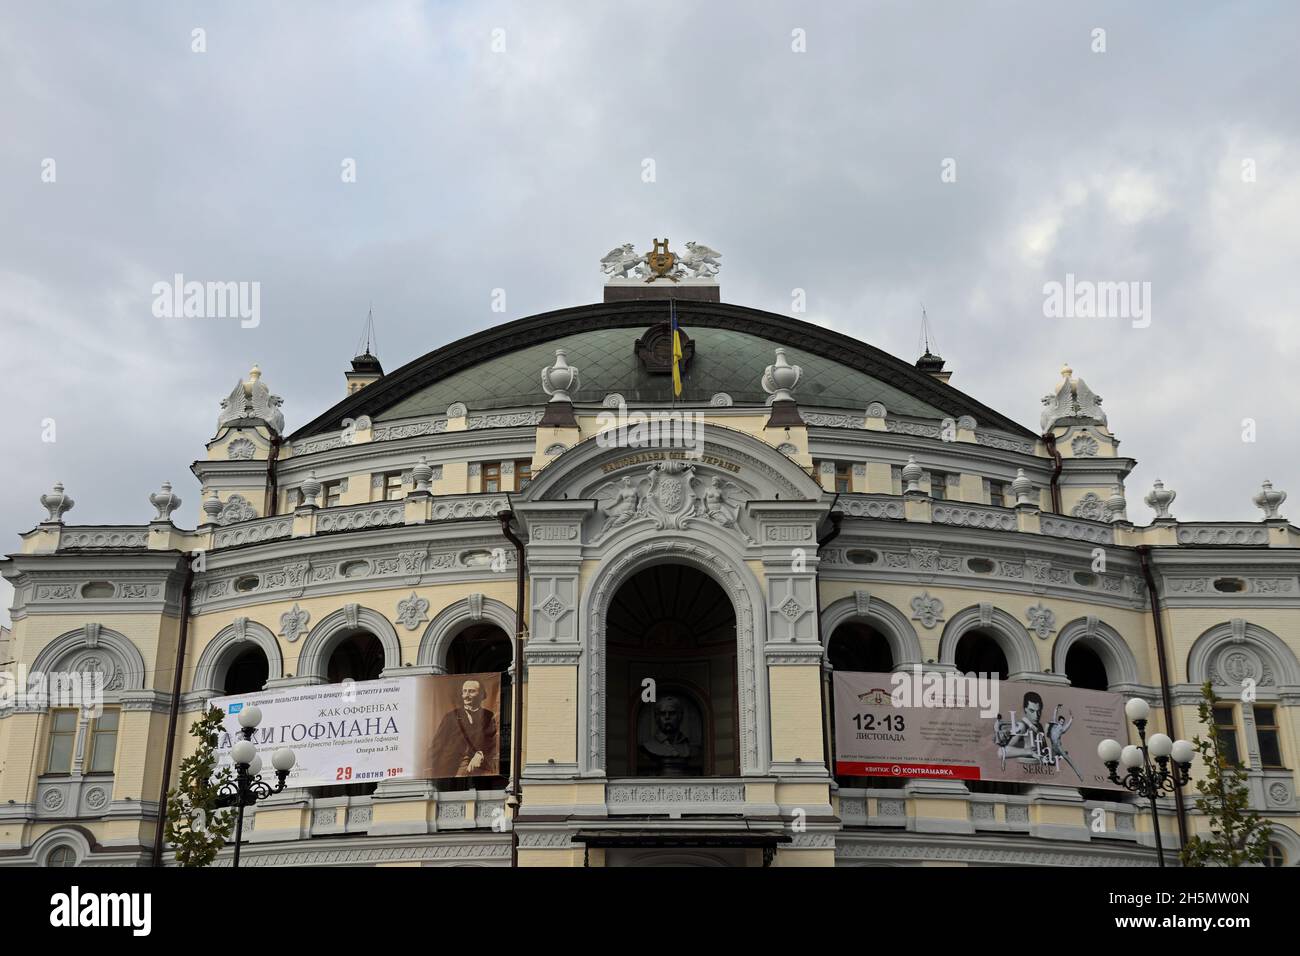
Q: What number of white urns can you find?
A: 12